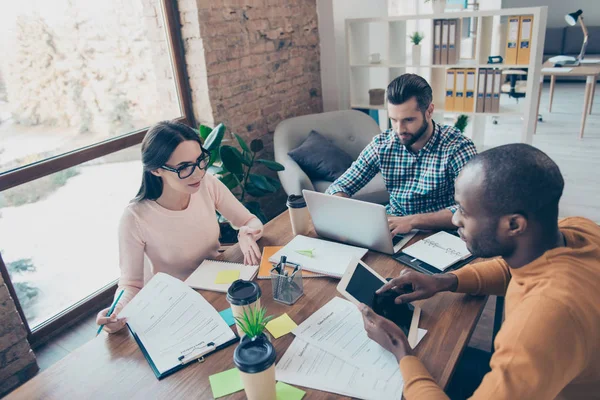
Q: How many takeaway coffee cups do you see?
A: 3